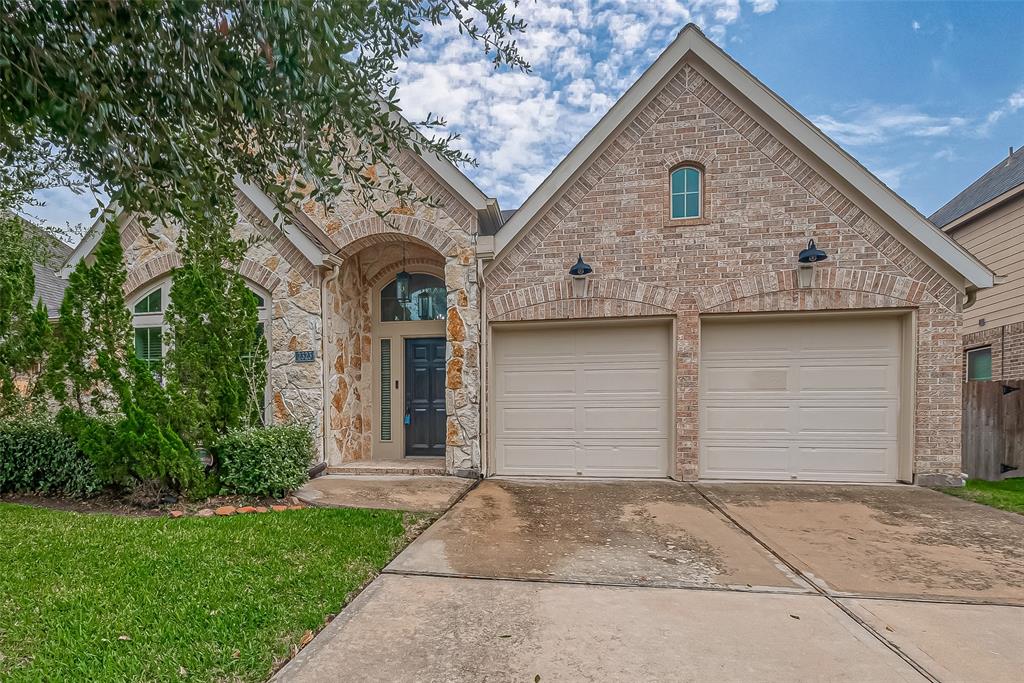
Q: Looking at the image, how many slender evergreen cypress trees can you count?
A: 3